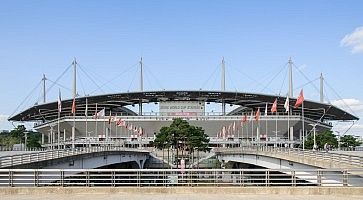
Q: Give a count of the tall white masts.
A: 6